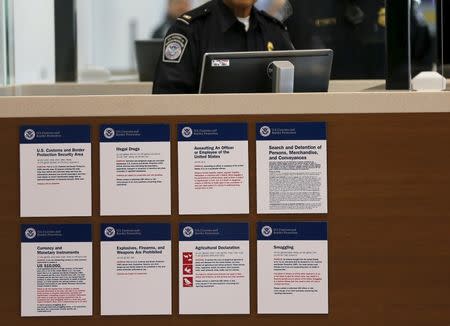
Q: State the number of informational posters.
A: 8